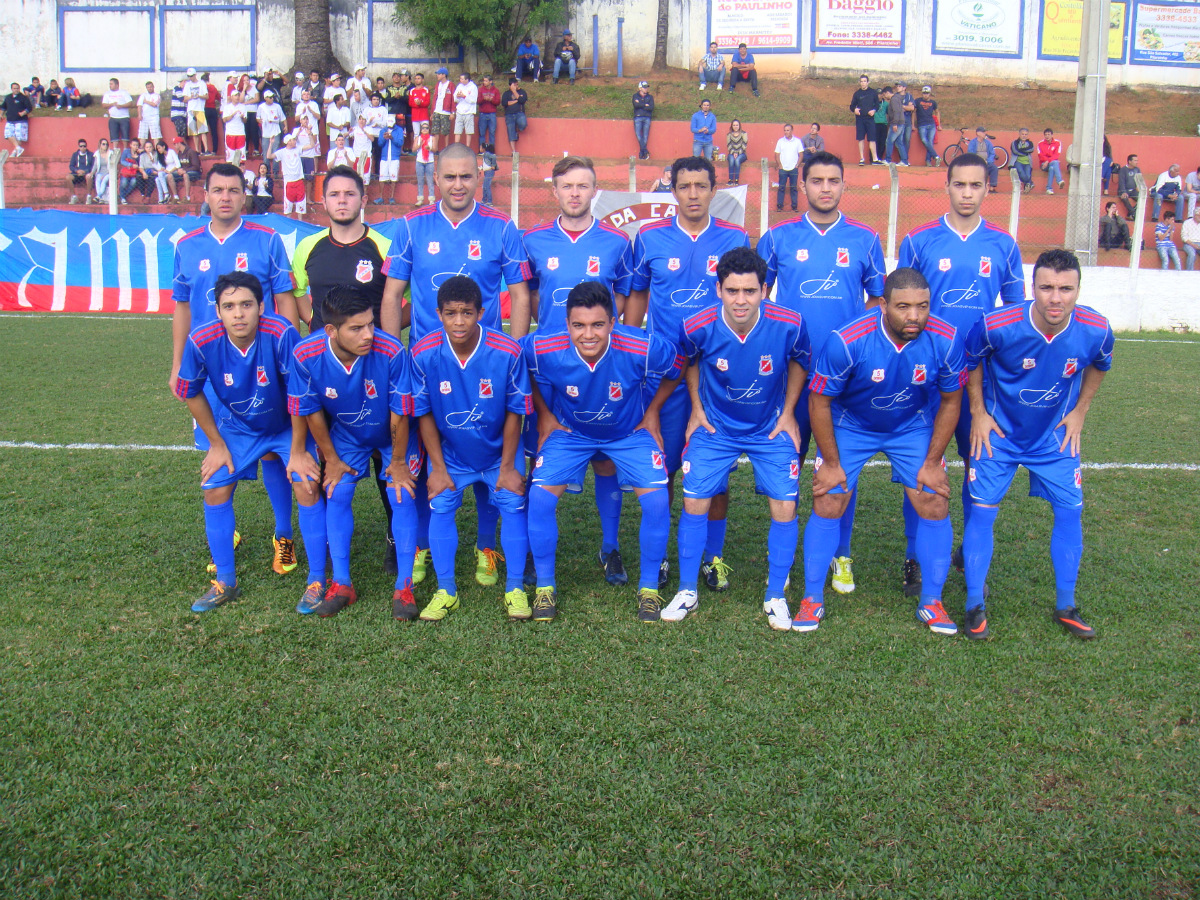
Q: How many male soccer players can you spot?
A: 14